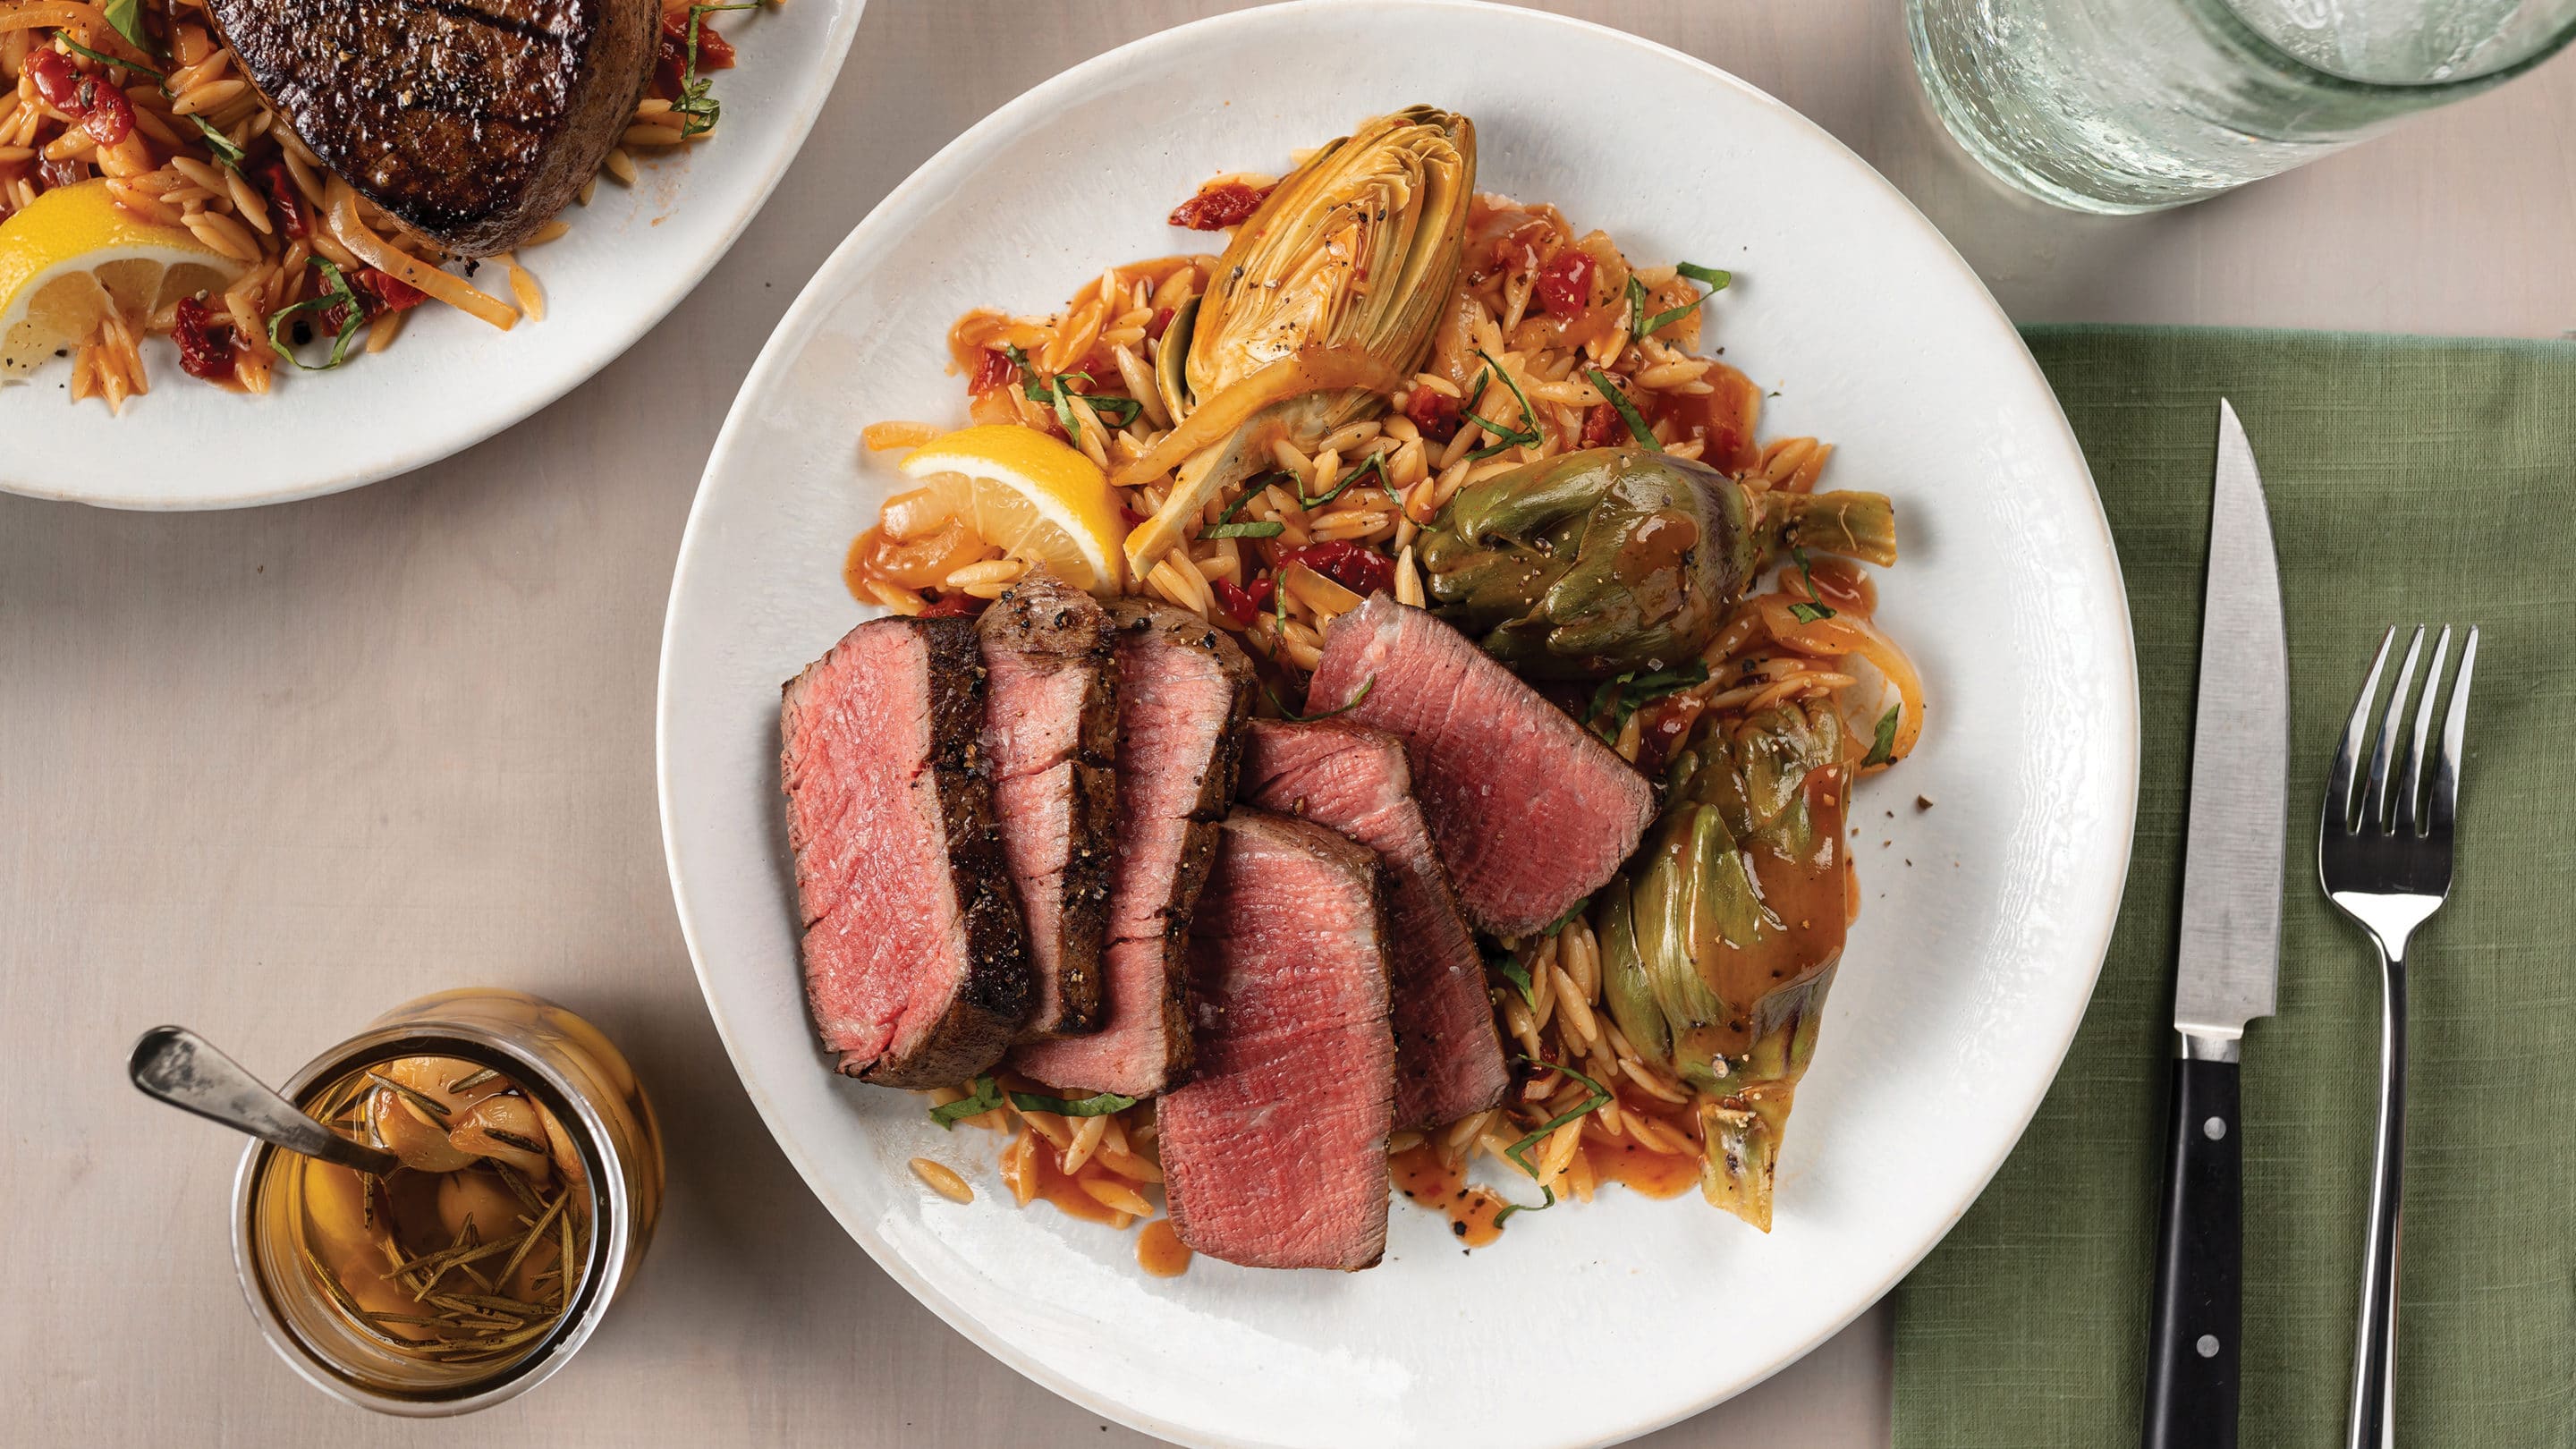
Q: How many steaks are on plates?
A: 2